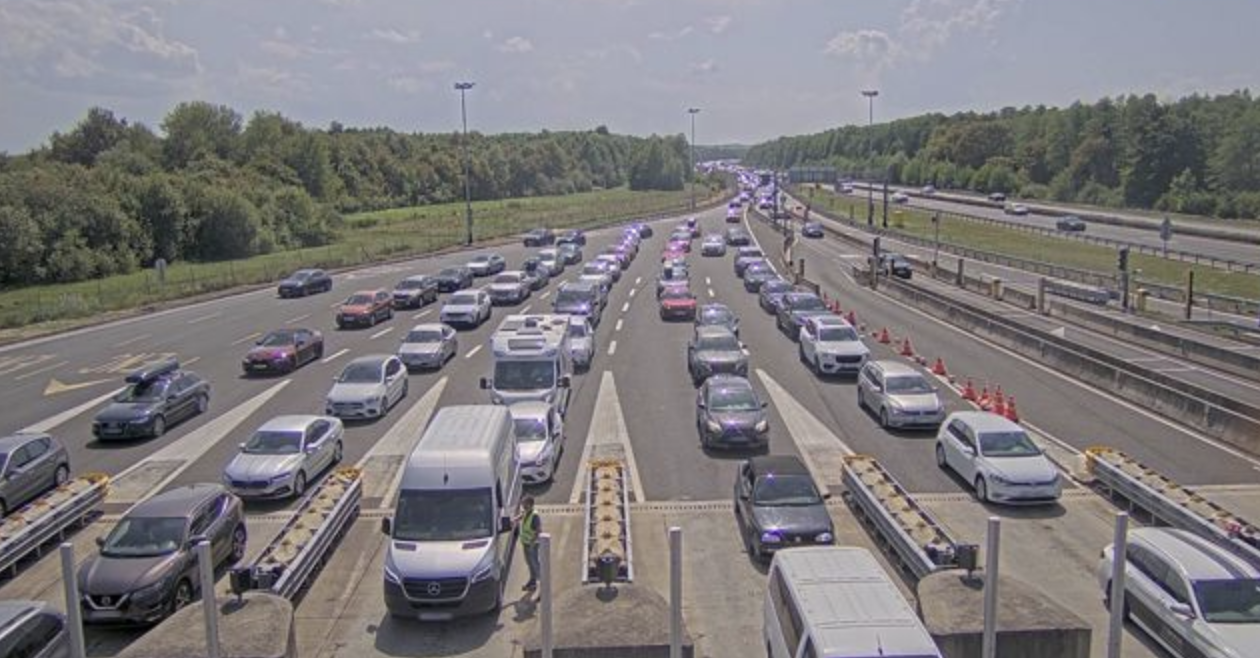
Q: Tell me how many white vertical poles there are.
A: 6